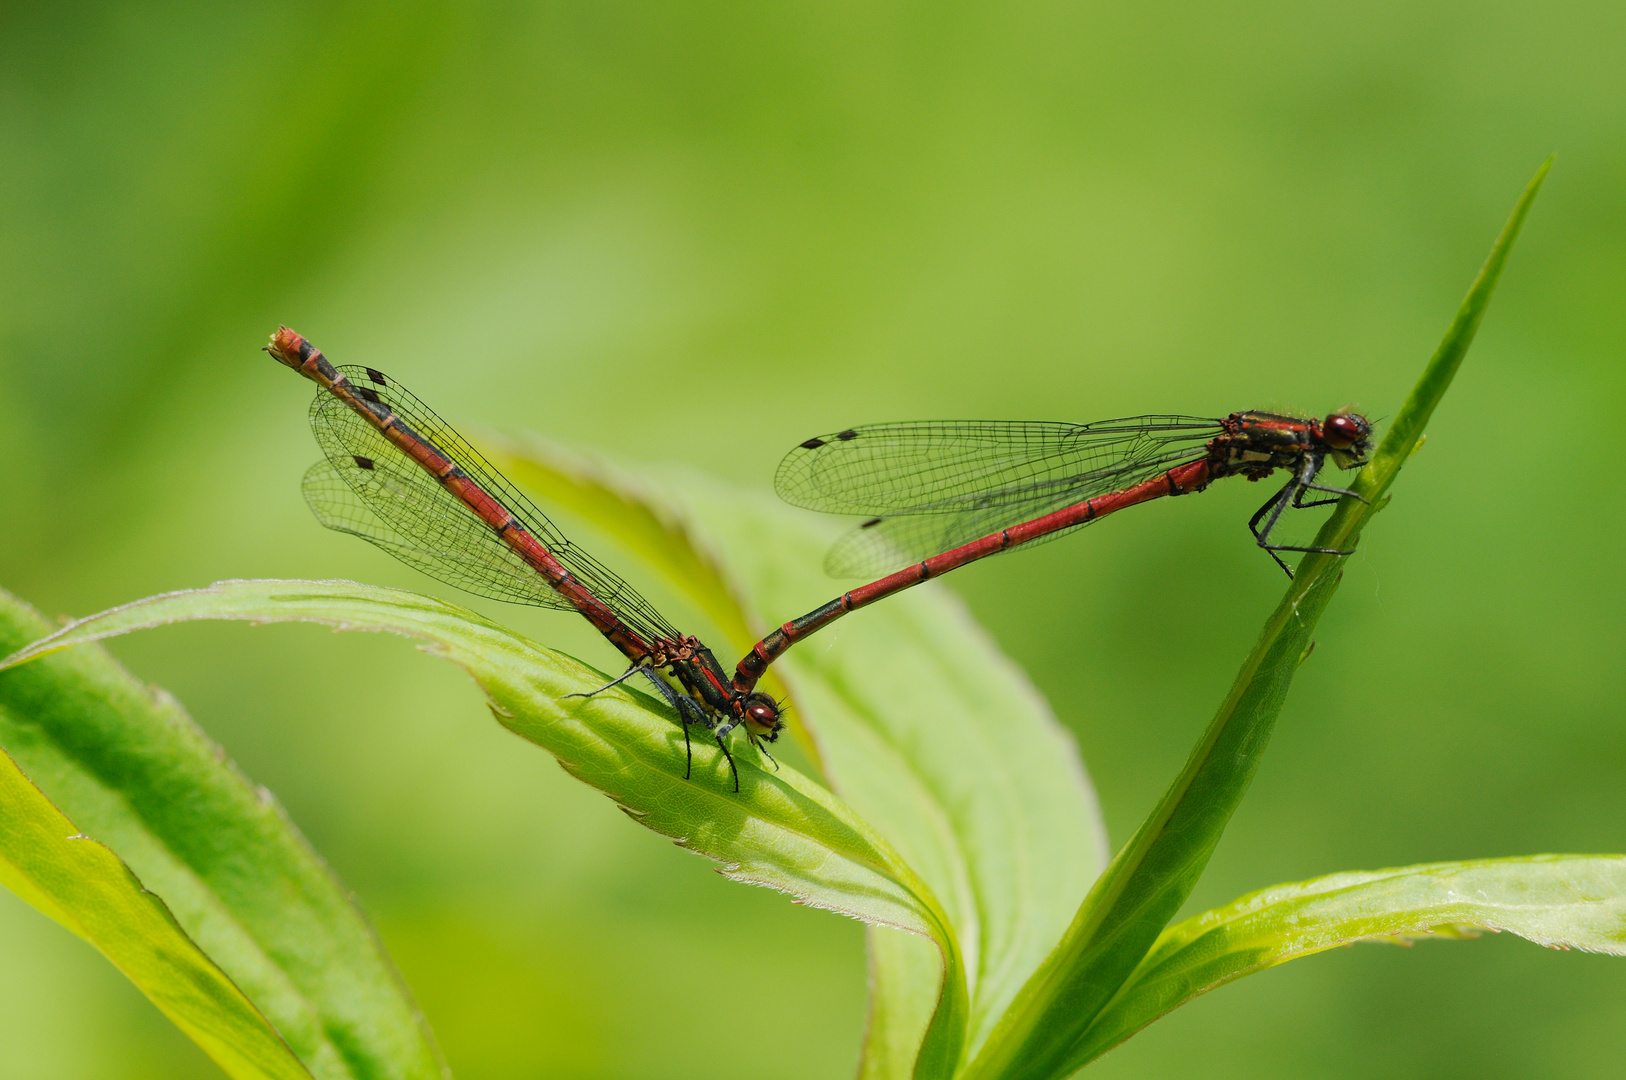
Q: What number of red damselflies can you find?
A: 2